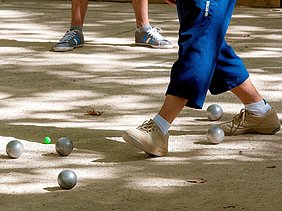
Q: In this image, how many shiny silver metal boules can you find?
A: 5